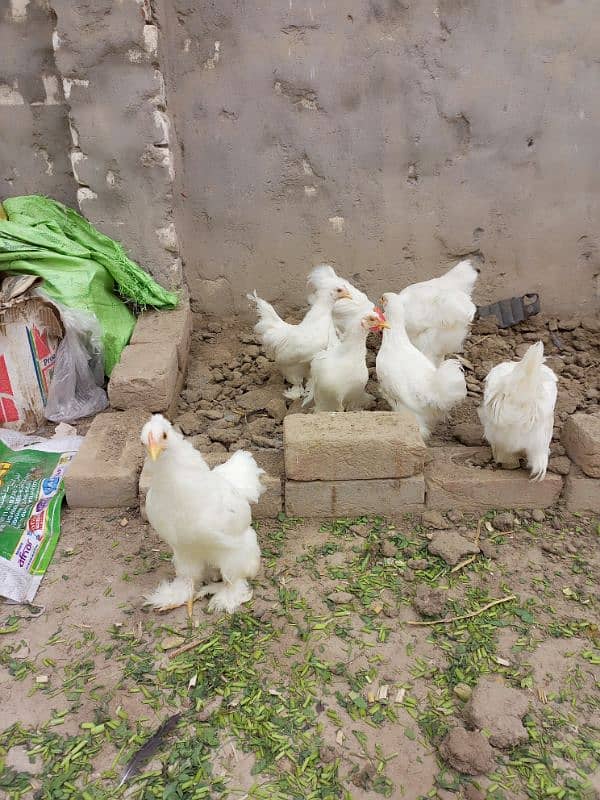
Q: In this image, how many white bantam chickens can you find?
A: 7